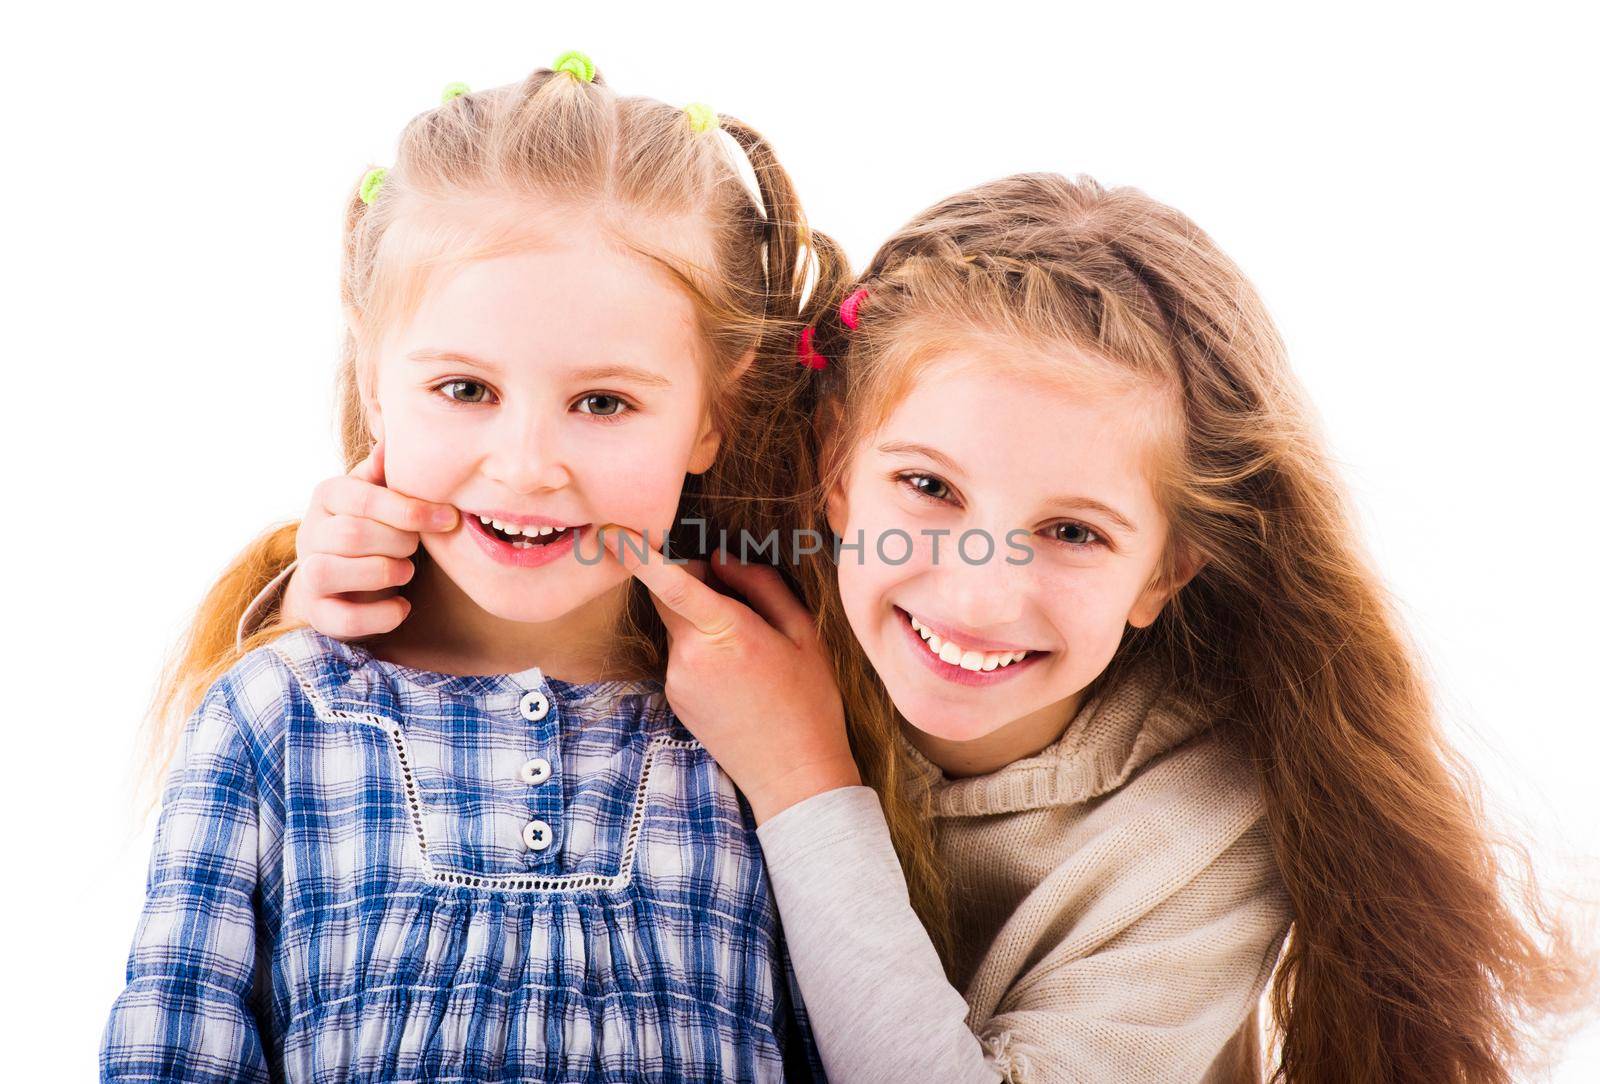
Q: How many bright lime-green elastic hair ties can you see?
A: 4